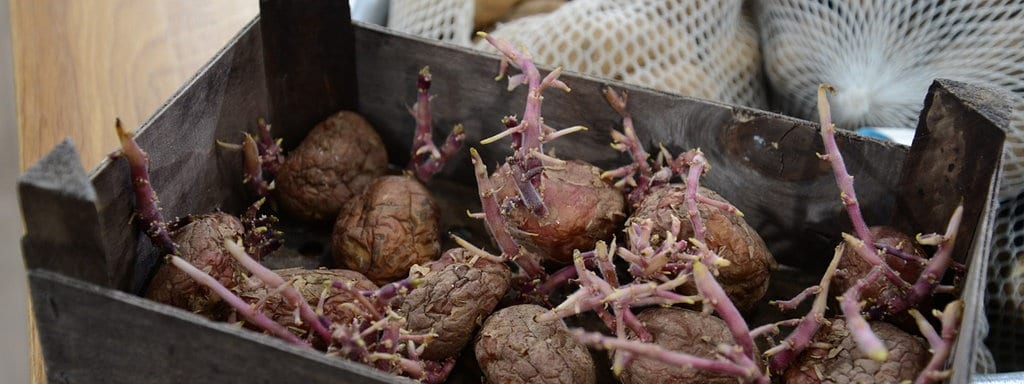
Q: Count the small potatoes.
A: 11